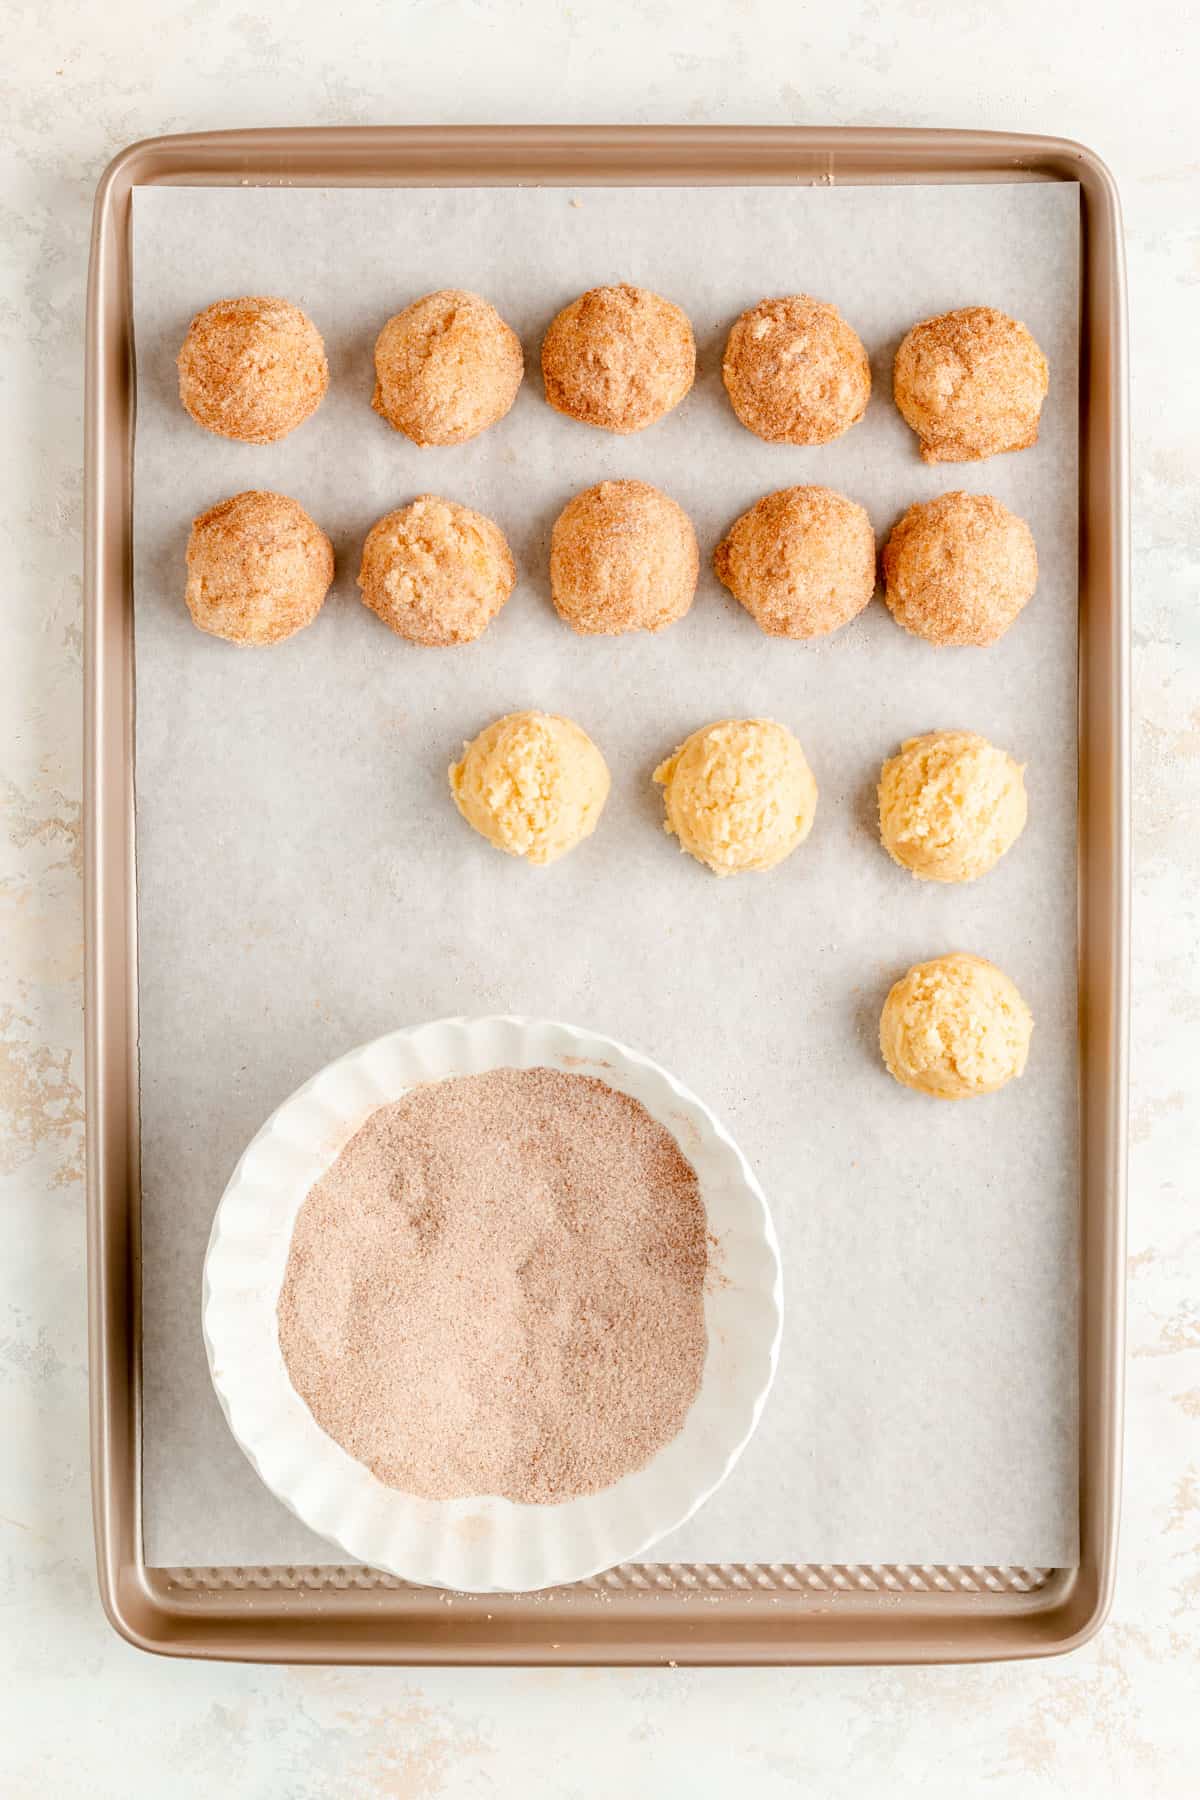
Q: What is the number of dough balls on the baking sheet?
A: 14